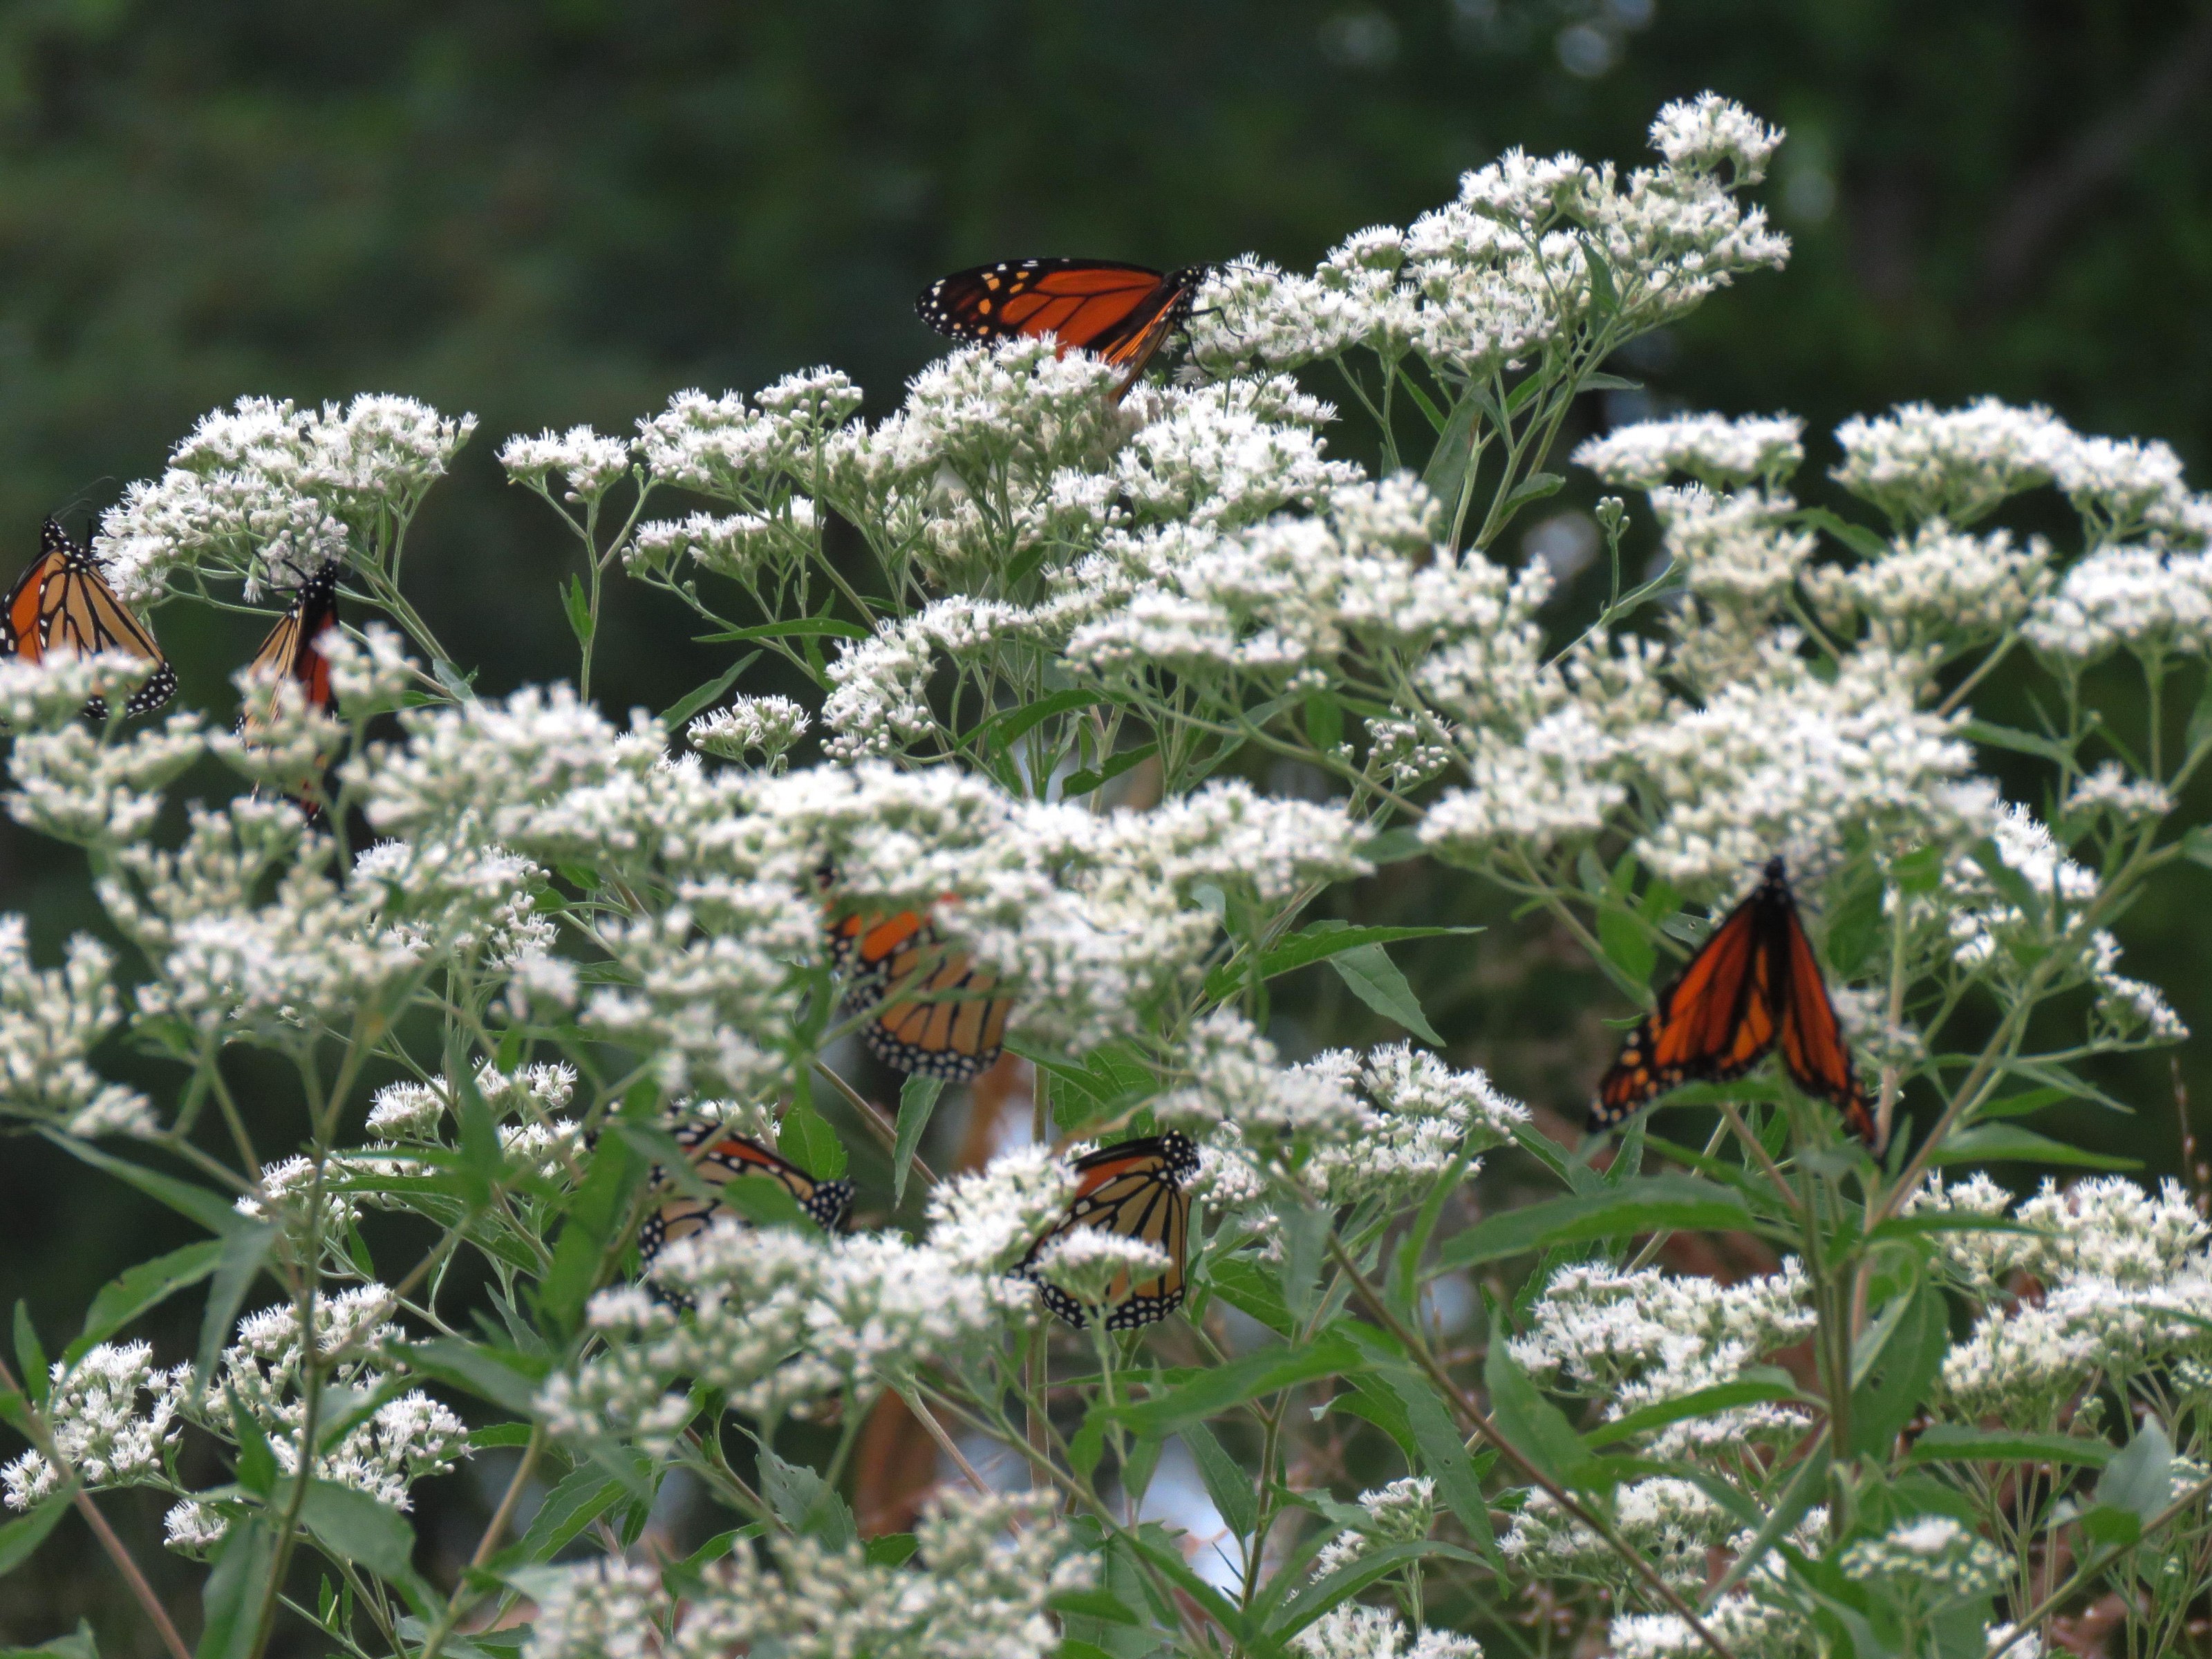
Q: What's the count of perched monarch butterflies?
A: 7